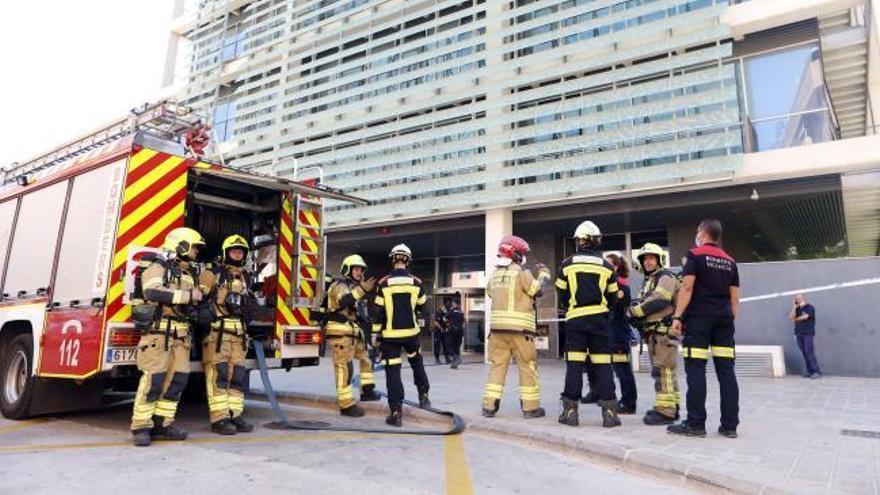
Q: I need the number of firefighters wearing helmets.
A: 7